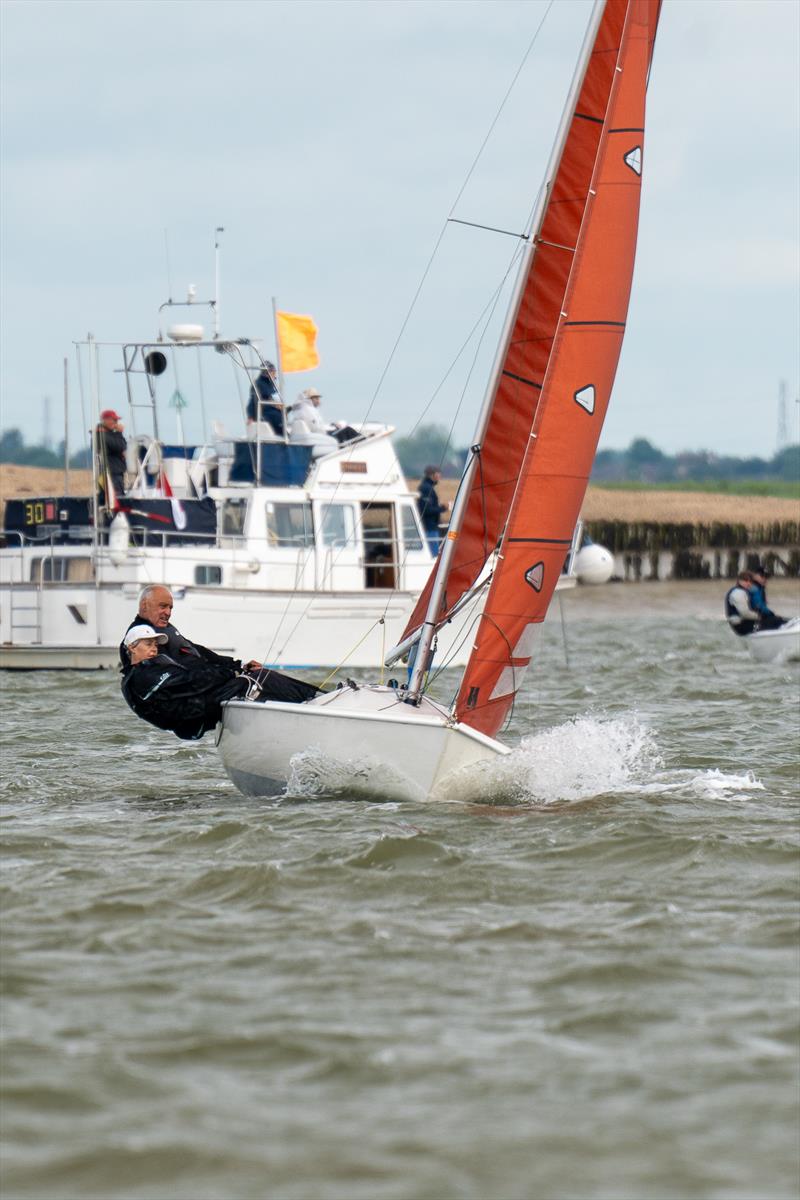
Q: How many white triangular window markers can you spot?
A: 3